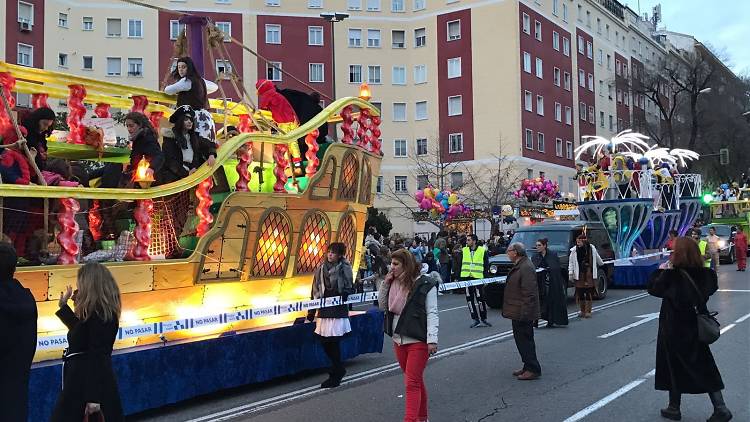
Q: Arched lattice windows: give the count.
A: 5